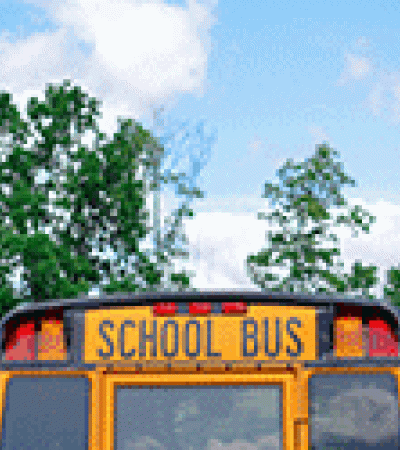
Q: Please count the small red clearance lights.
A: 3